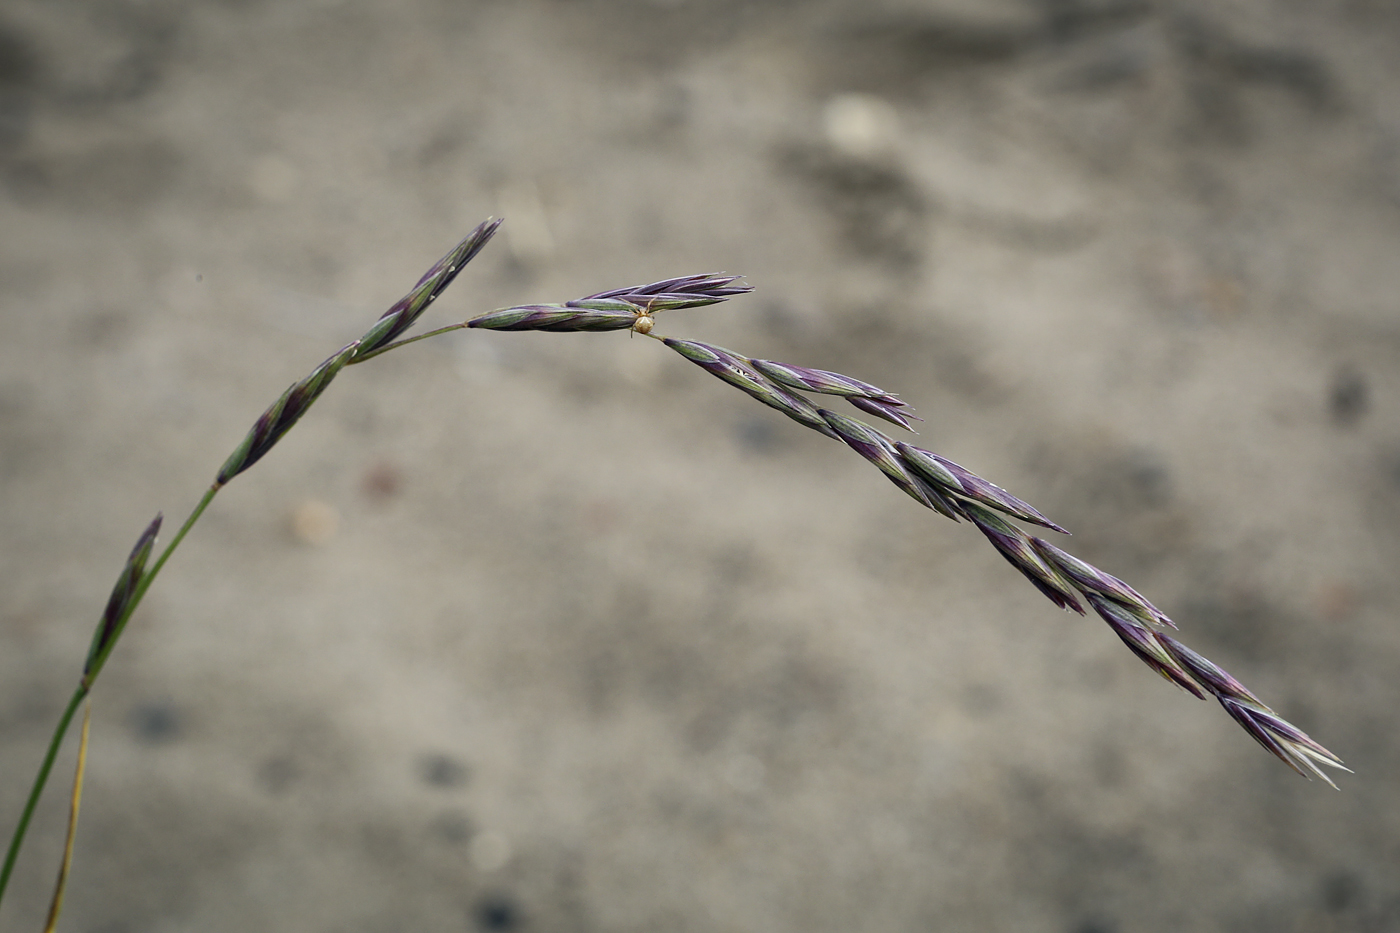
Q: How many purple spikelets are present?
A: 14